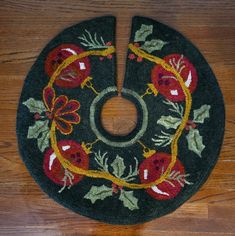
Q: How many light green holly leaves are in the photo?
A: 11